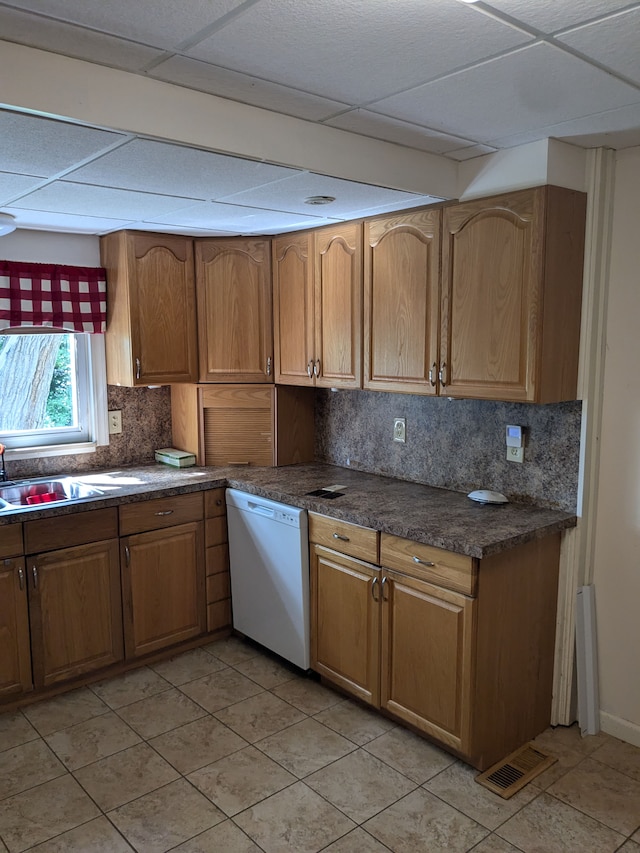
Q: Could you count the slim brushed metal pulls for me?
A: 14